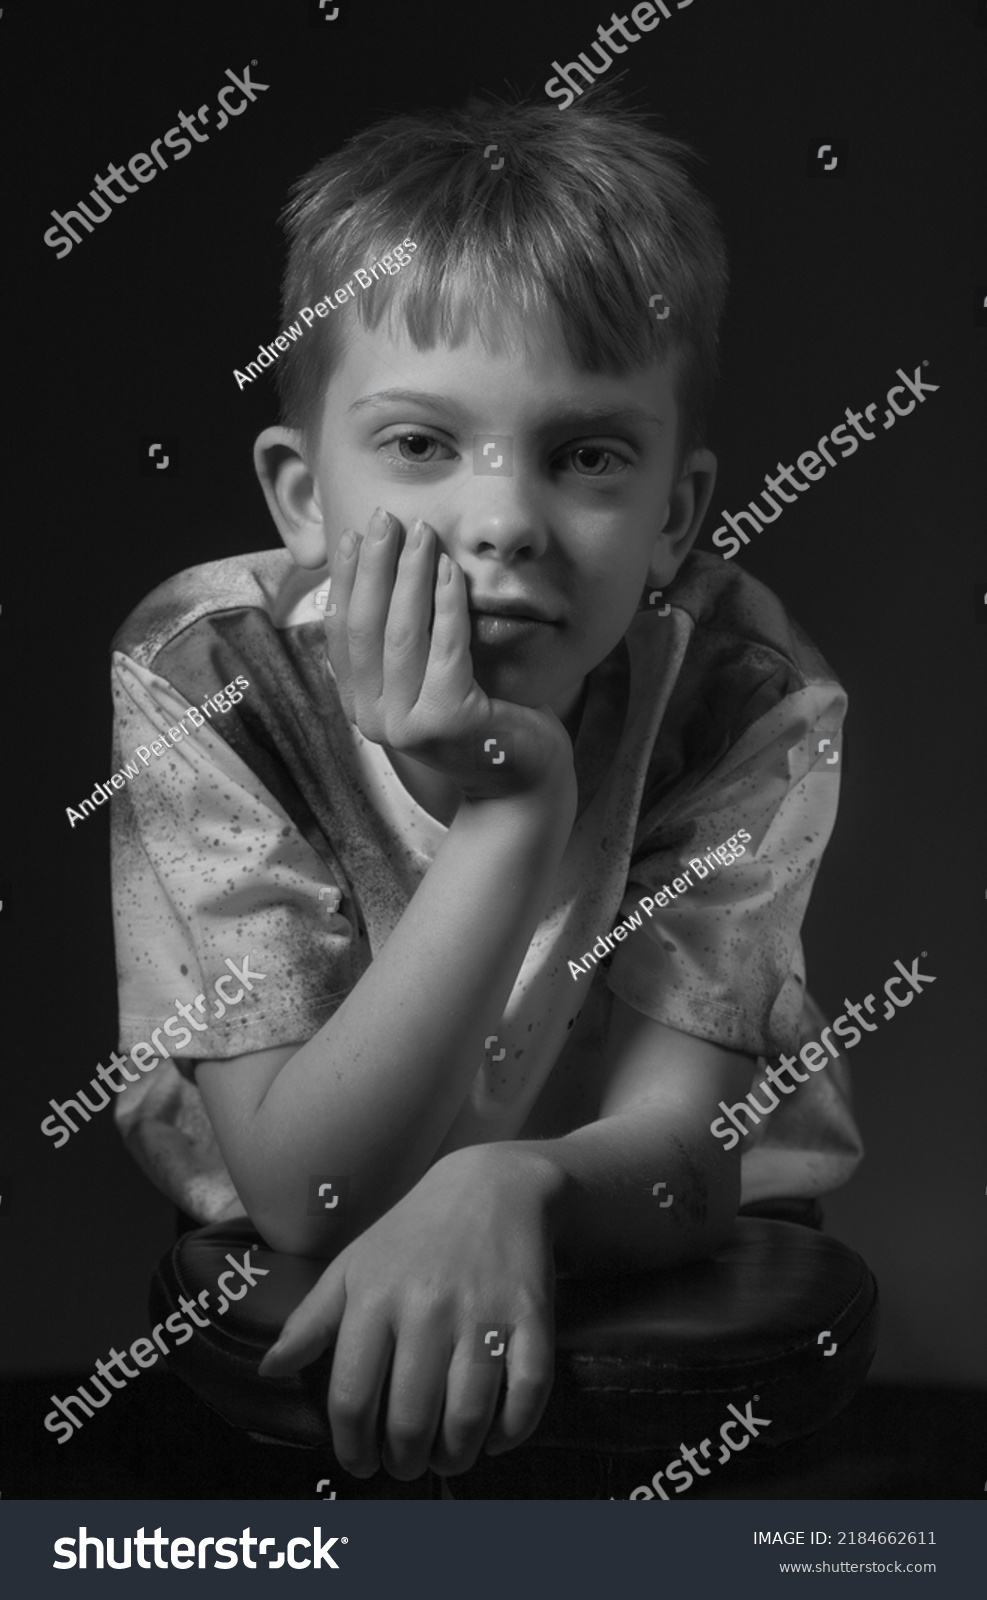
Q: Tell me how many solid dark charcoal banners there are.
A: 1